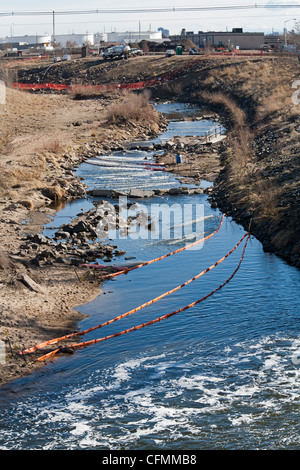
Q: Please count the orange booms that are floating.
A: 3